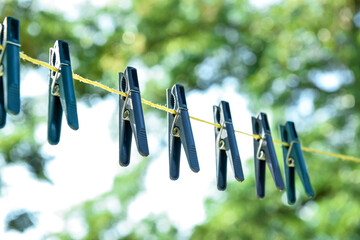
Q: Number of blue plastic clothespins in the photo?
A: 7